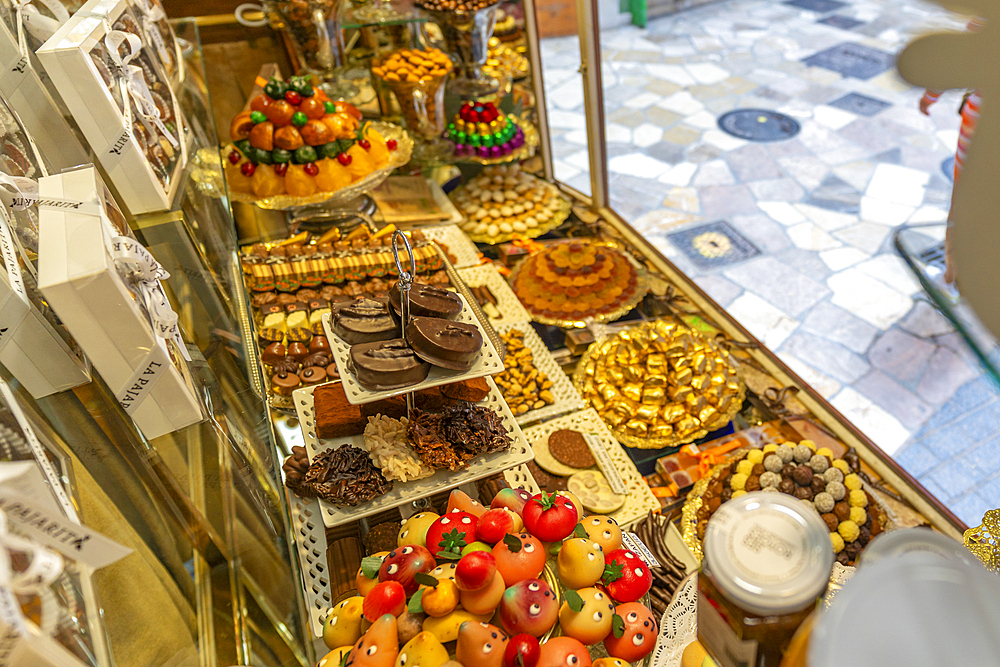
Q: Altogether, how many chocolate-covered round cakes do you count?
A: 4